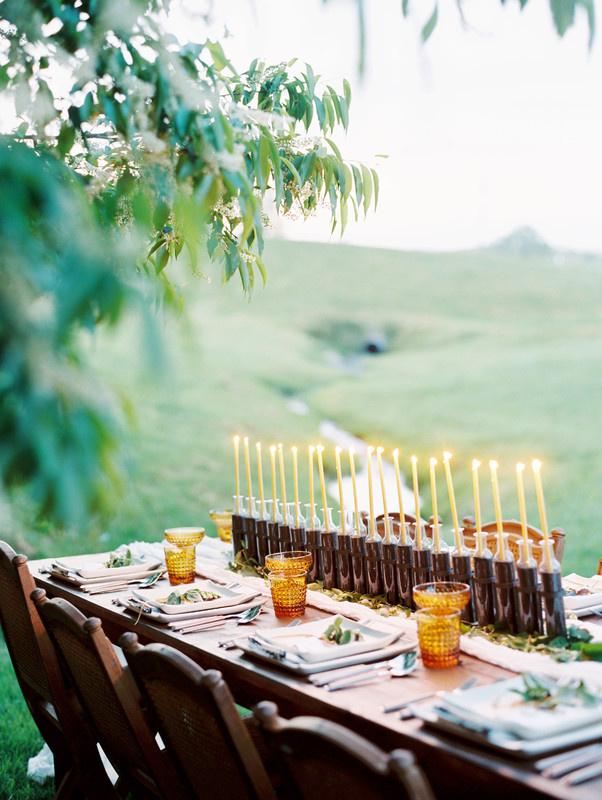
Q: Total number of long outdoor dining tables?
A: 1